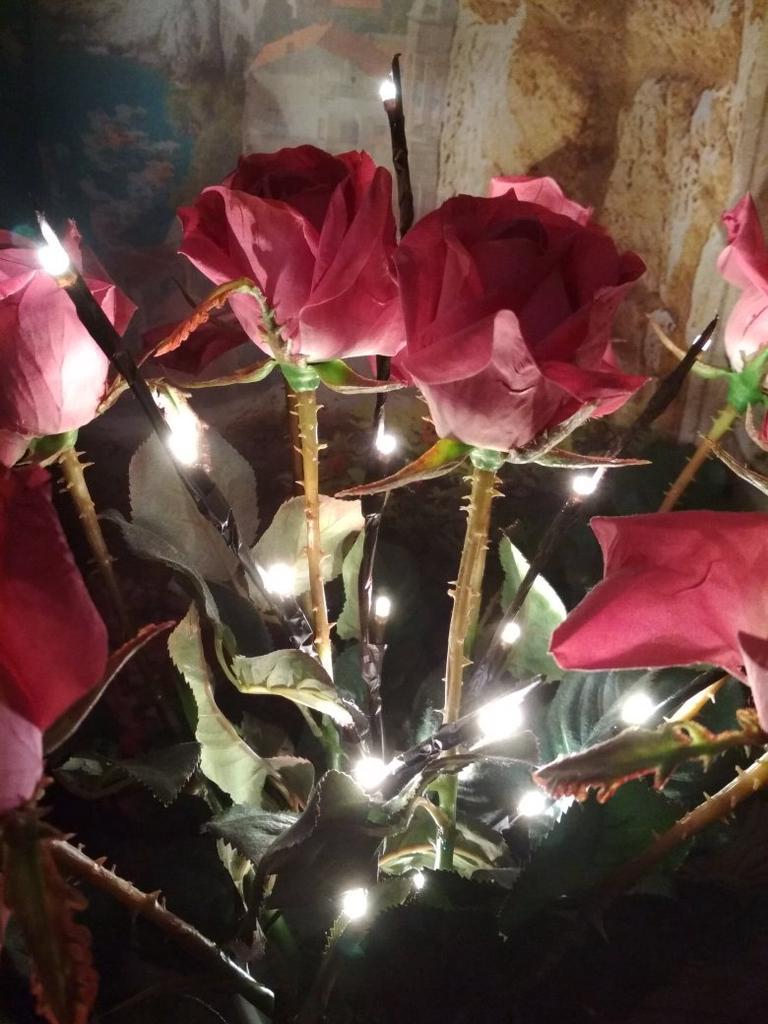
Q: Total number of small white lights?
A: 15